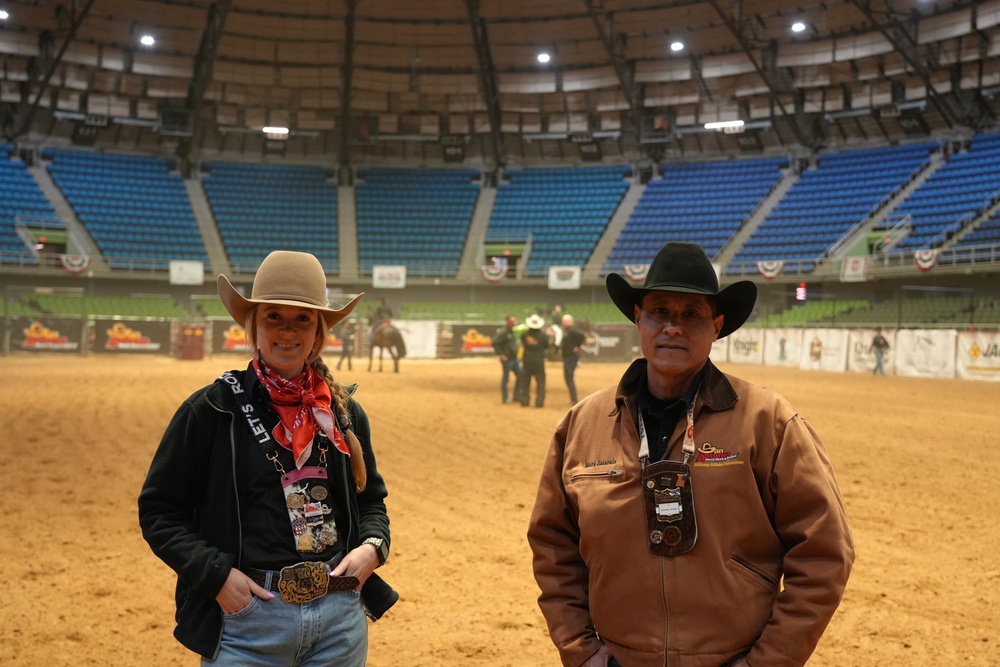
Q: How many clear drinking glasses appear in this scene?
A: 0